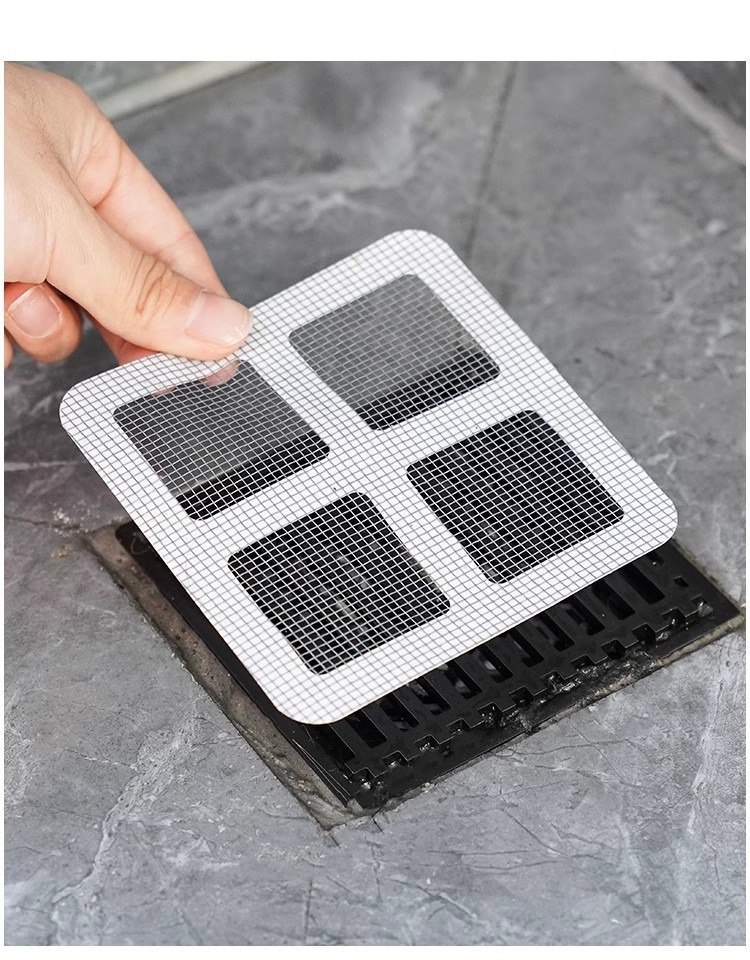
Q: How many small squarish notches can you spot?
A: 12